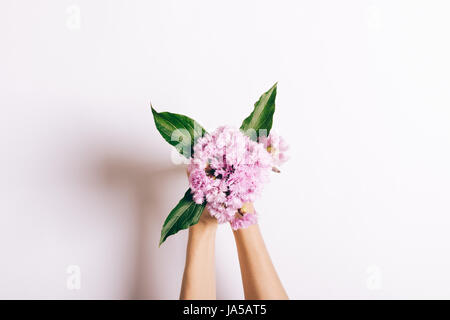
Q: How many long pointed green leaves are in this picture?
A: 3